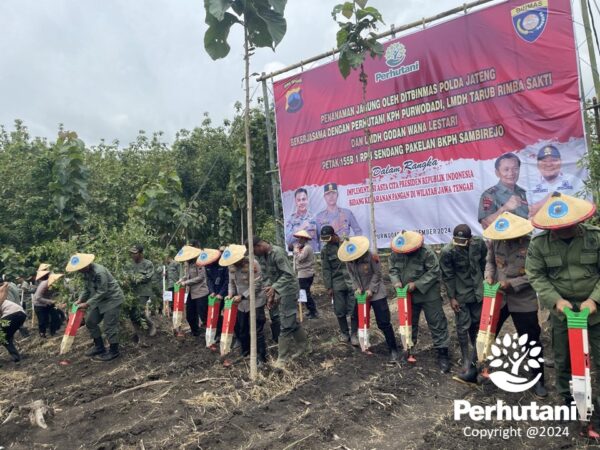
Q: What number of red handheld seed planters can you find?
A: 8